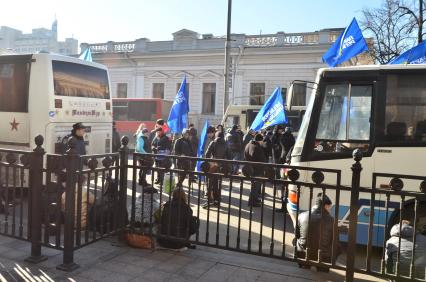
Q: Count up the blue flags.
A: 6